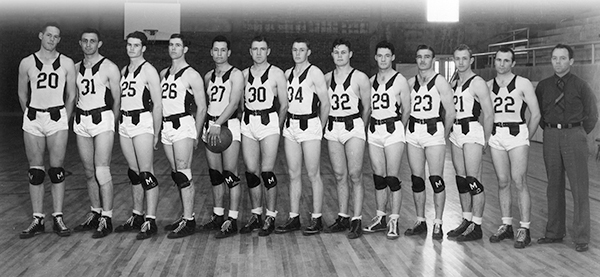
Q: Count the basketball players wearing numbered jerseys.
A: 12